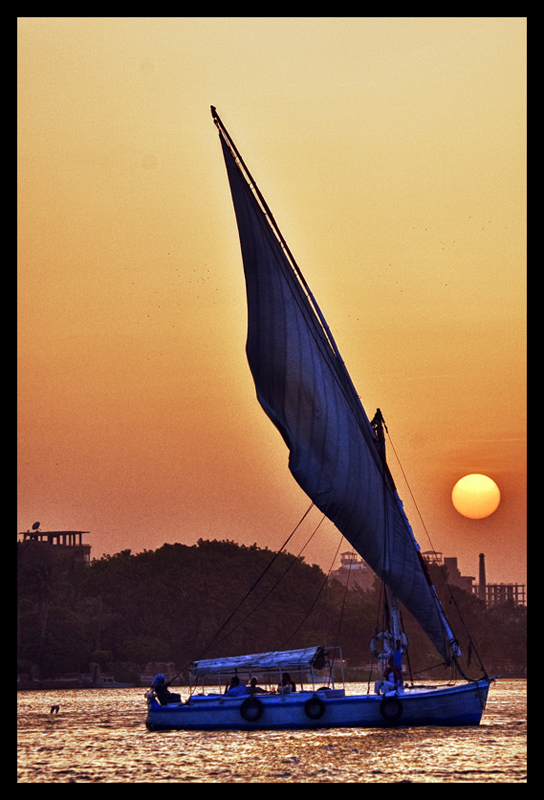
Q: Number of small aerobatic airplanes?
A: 0